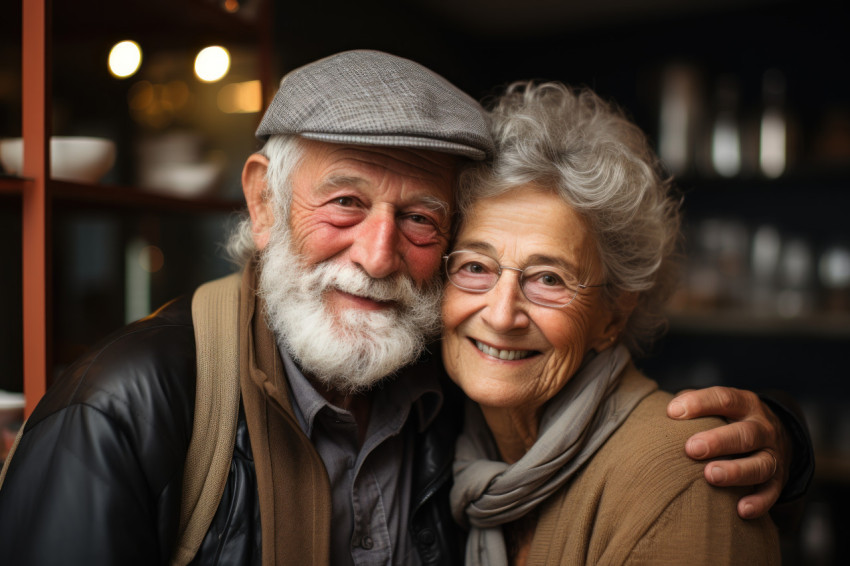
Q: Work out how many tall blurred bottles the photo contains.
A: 3